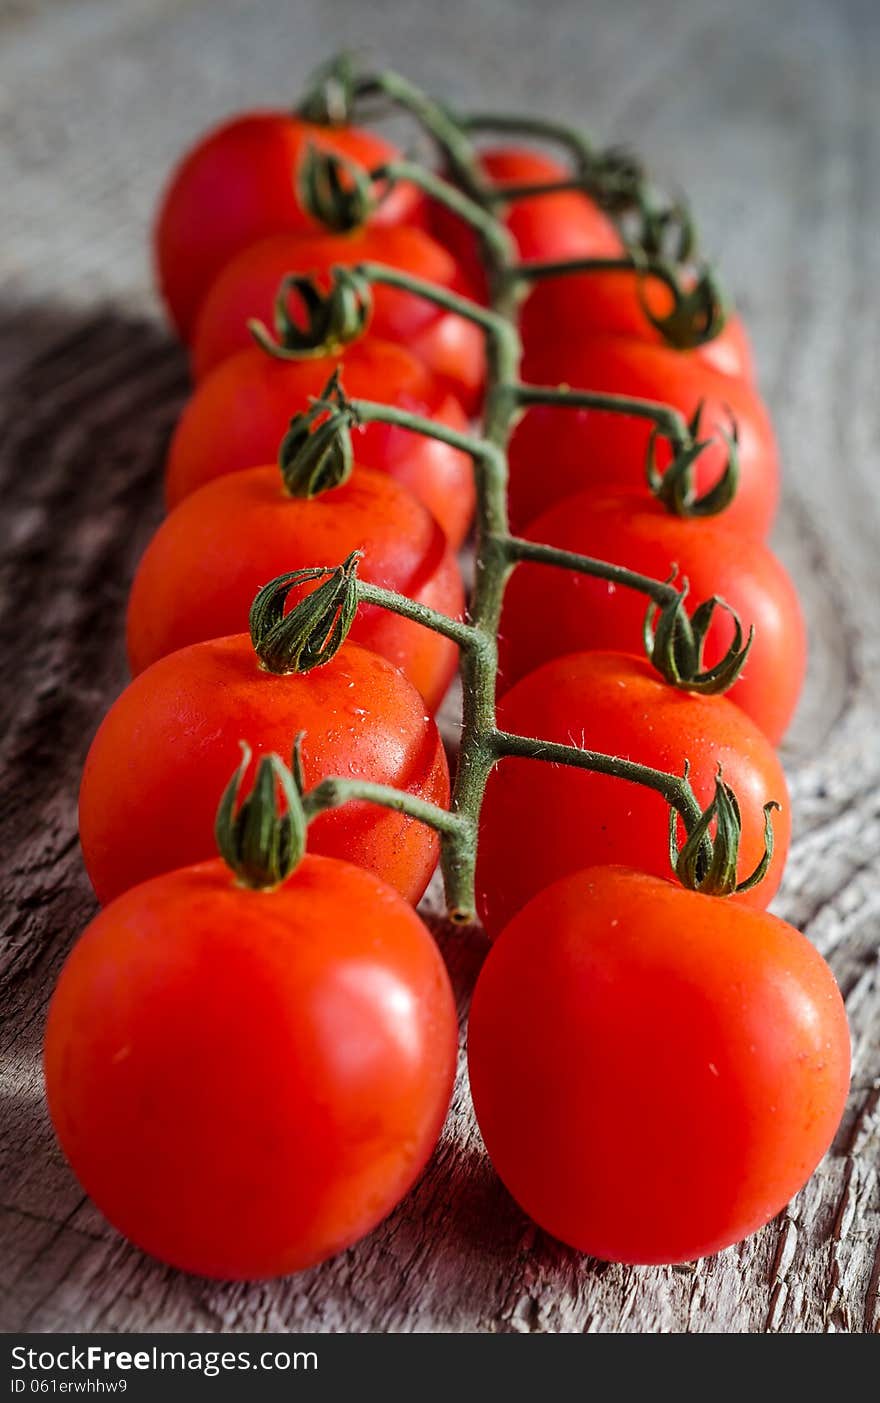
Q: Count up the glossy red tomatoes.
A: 12